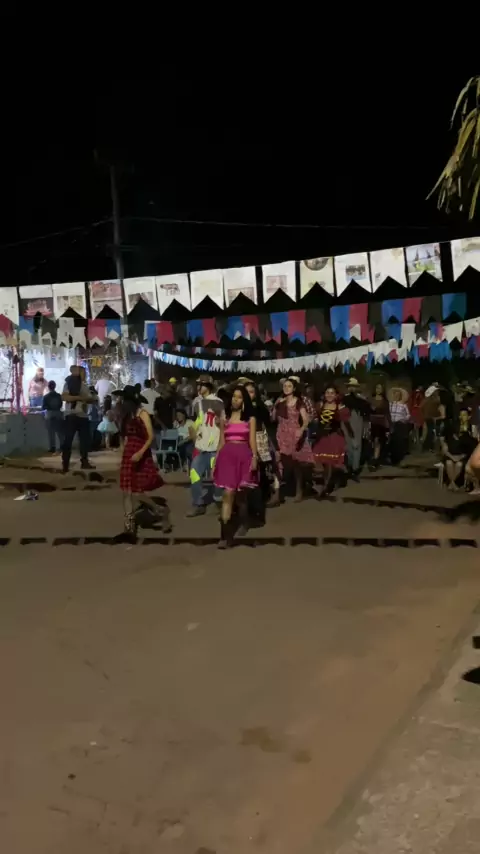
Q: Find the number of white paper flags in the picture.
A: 14